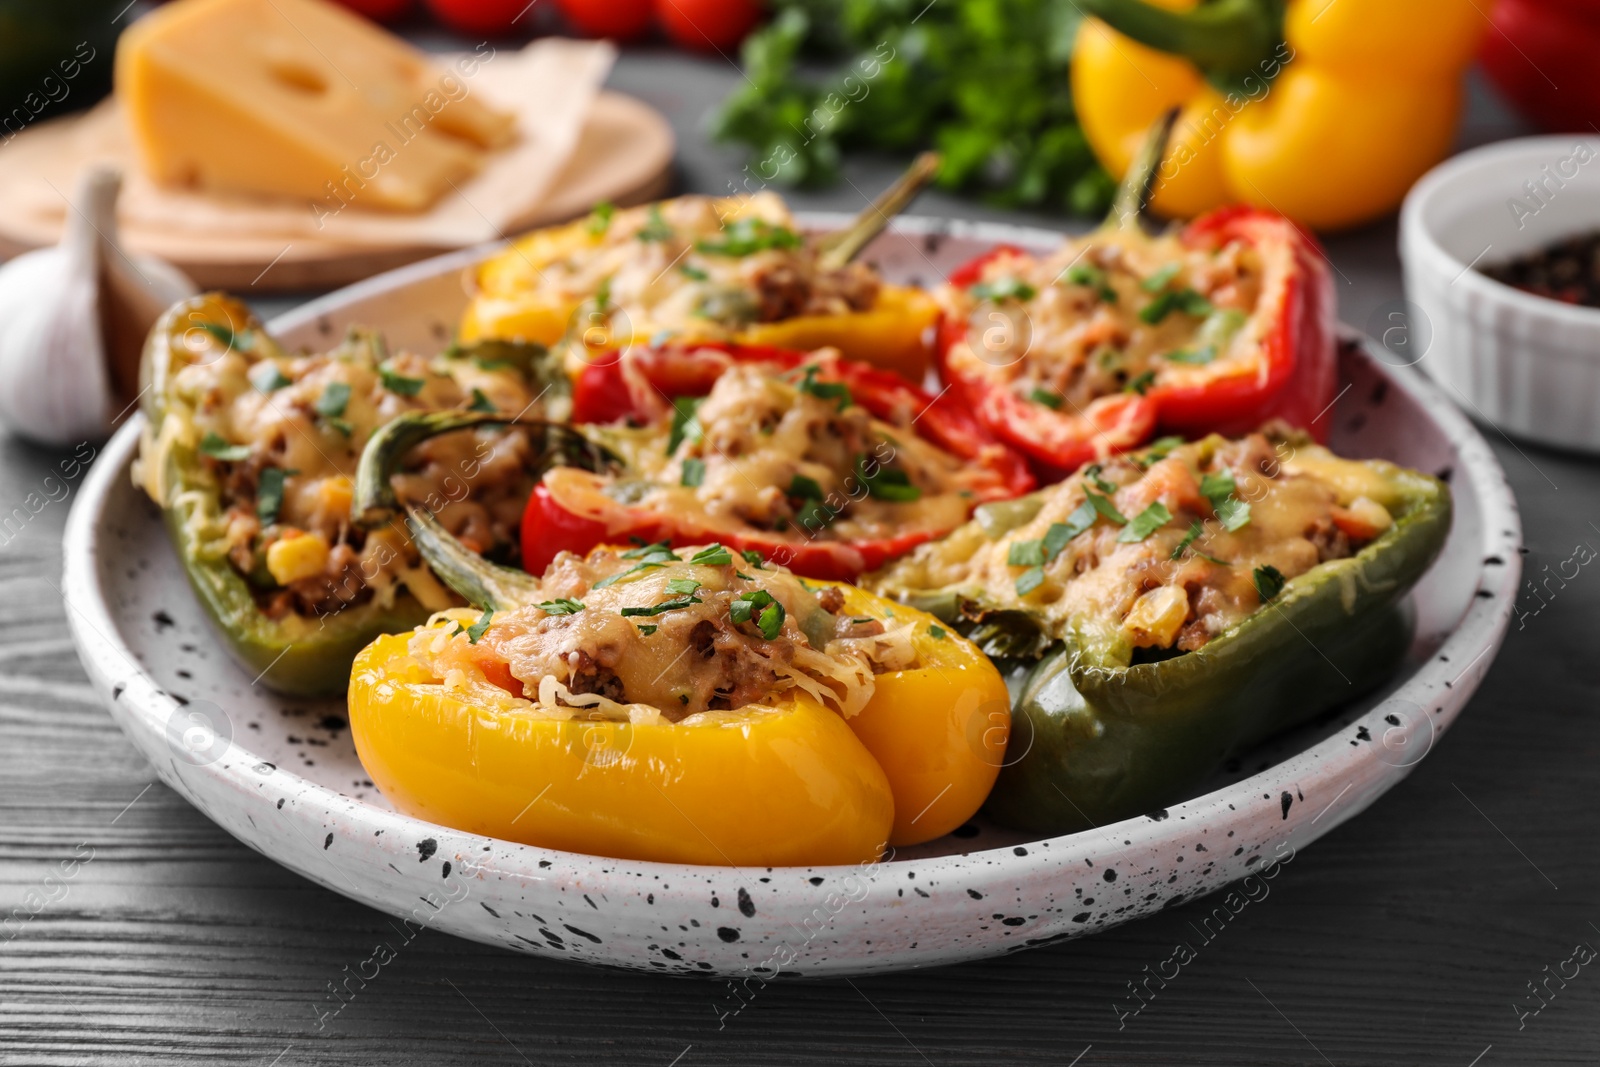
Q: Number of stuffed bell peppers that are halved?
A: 6